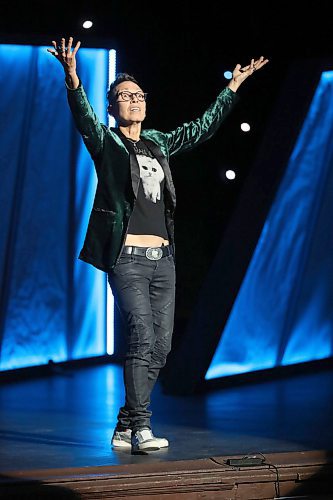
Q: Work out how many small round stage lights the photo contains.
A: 4